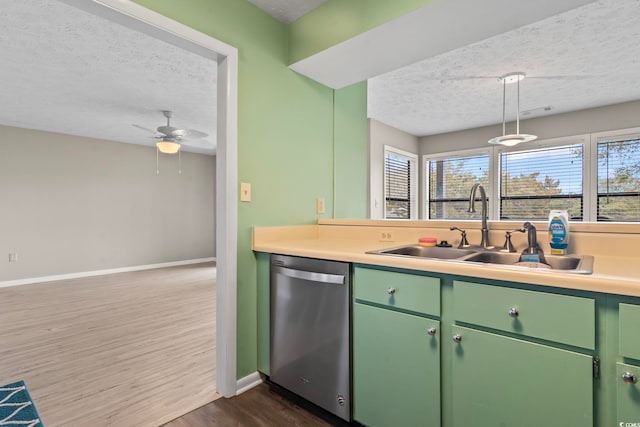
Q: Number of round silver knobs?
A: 5